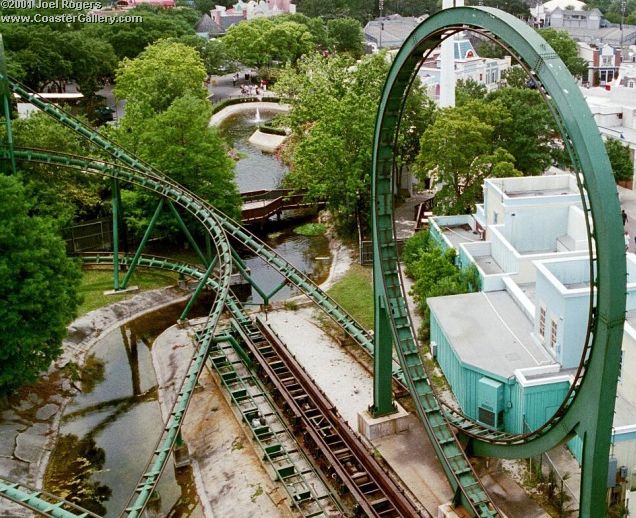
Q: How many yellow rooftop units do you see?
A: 0